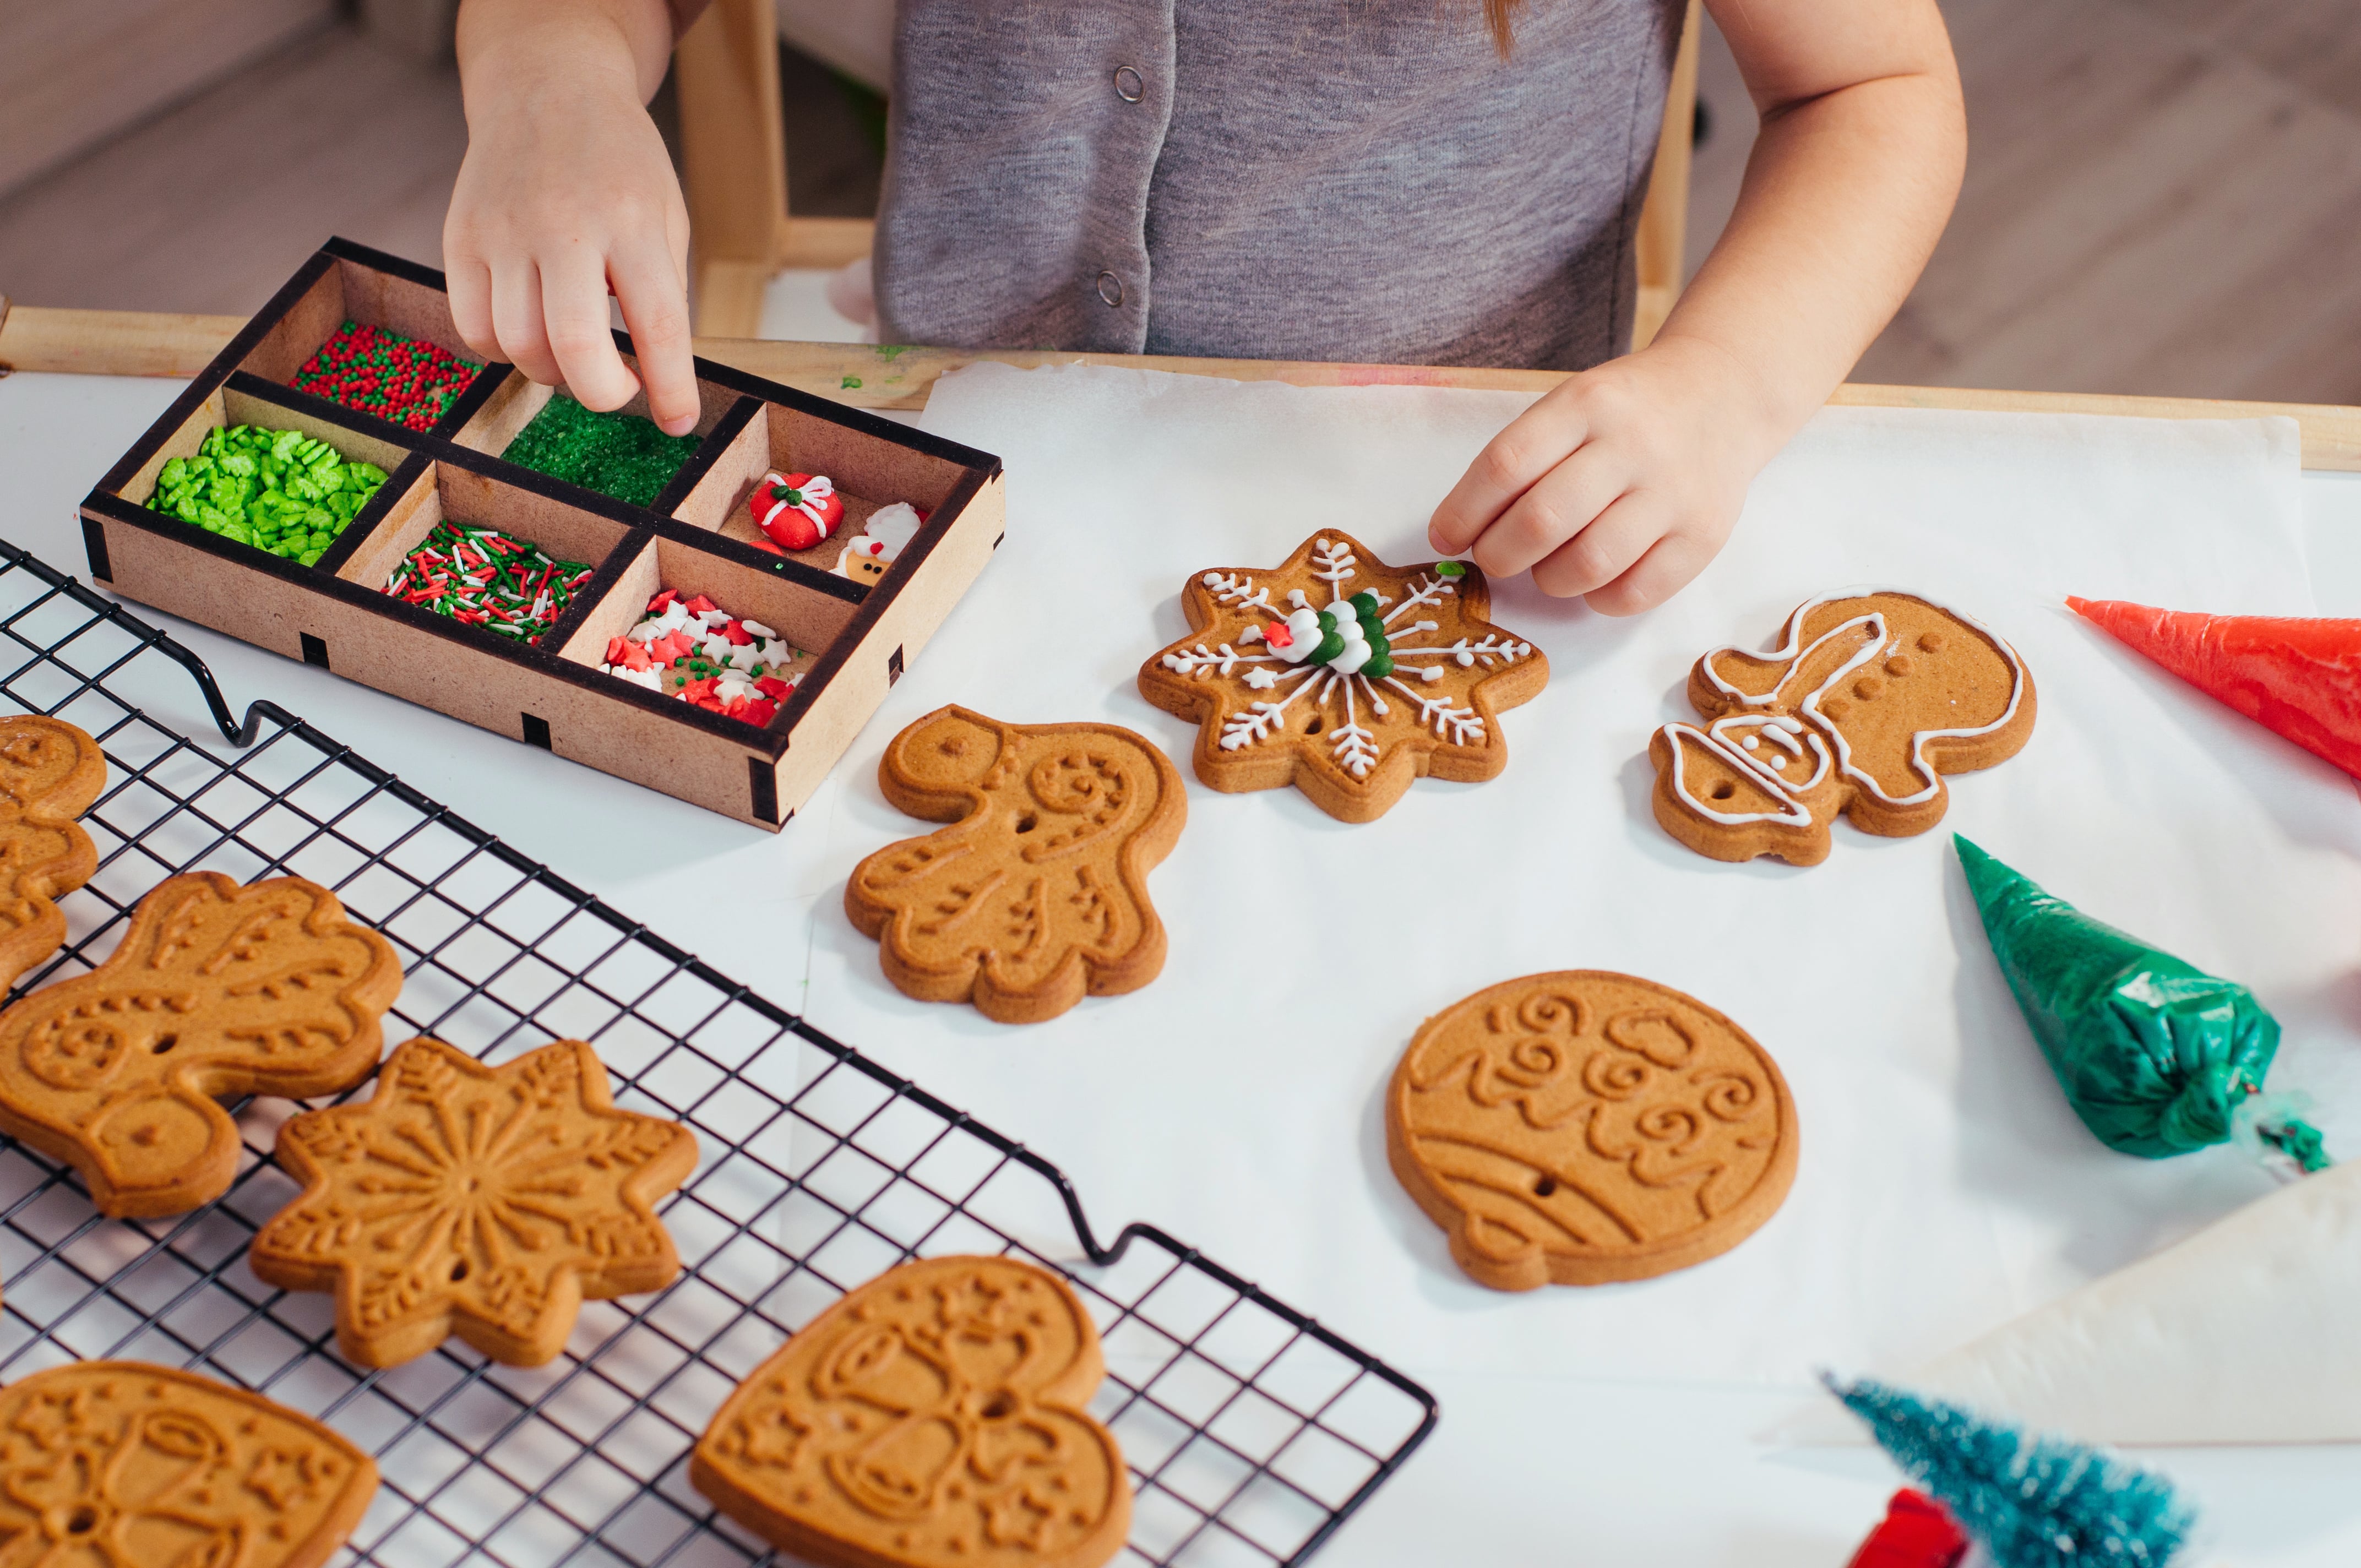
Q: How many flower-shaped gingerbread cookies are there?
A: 2